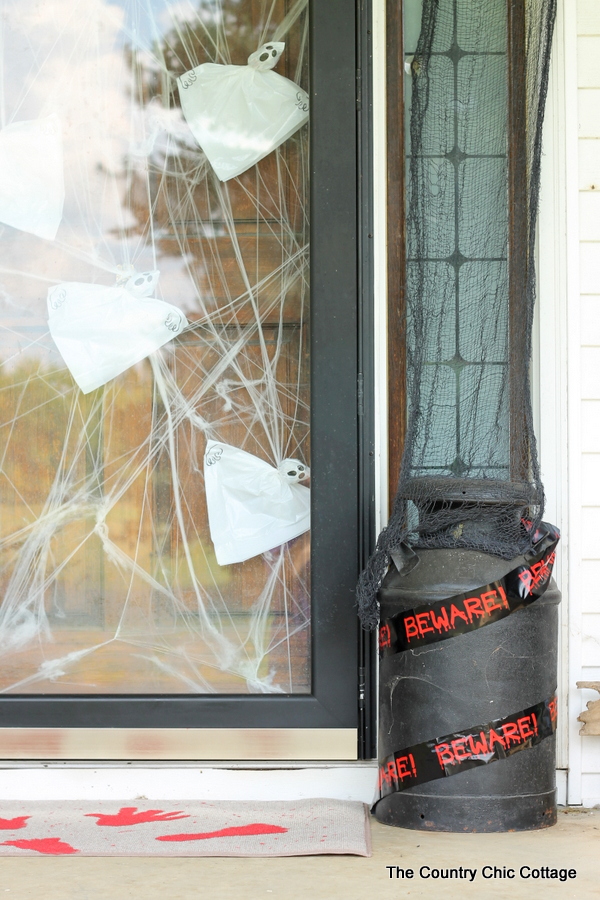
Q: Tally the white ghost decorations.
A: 4